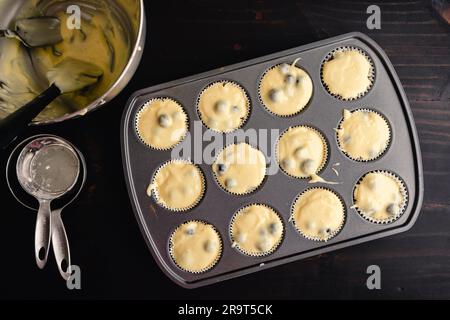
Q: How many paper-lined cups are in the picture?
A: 12